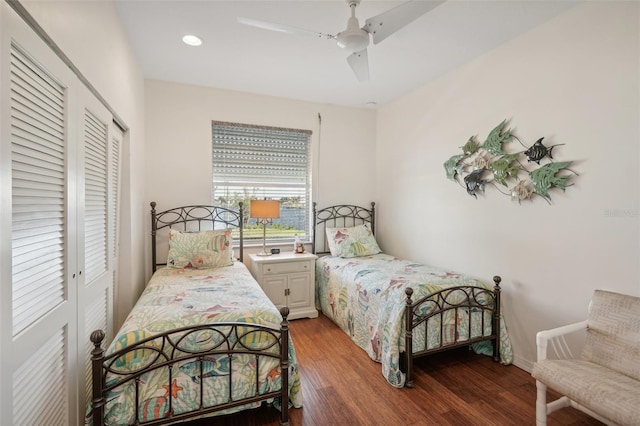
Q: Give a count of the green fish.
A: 5